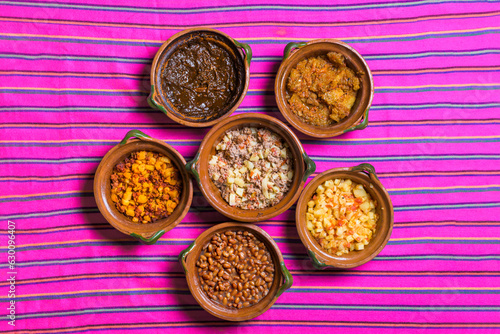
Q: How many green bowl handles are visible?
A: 12